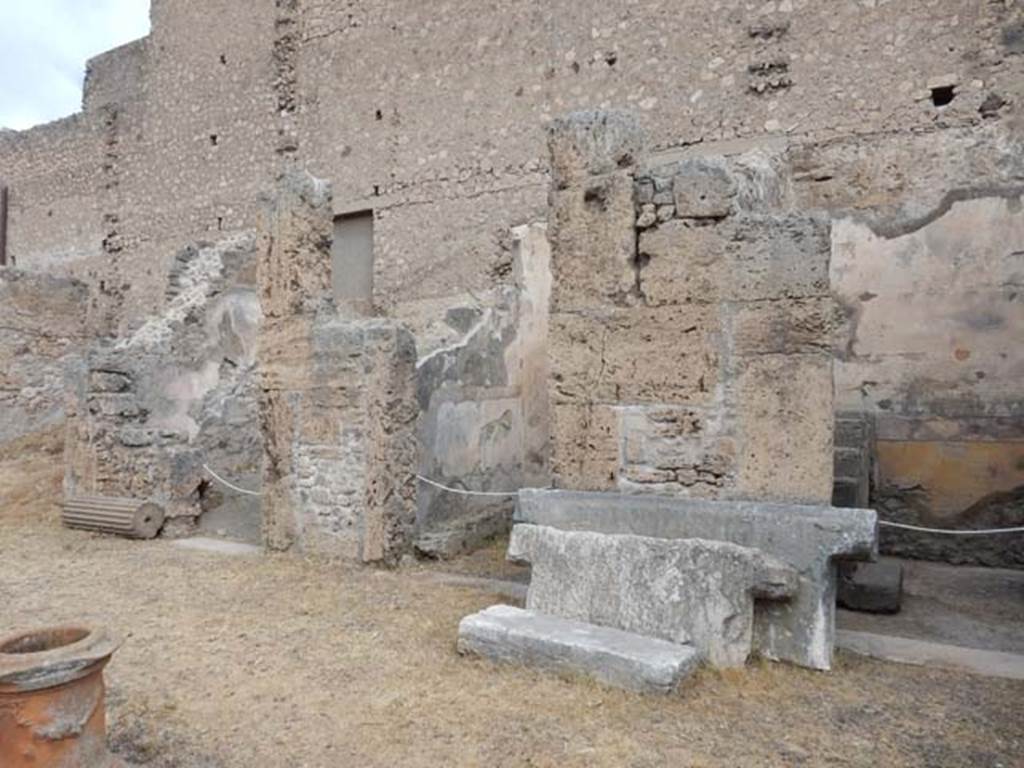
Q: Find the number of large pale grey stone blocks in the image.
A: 3